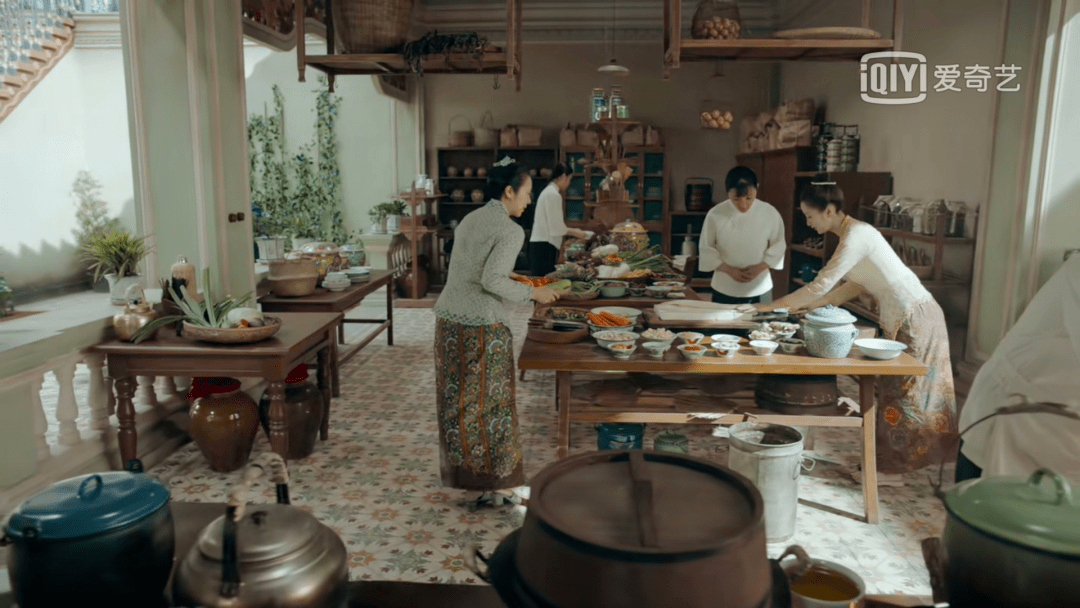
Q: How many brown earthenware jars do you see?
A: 2